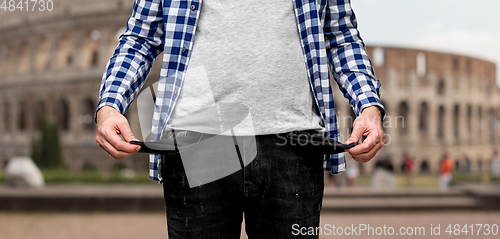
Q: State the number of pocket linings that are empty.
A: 2